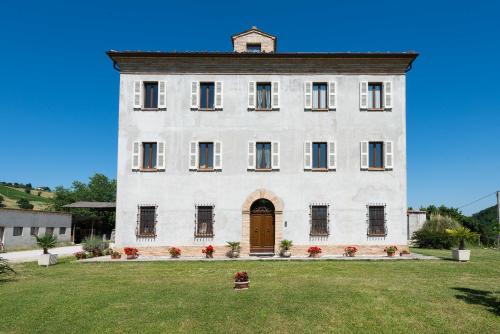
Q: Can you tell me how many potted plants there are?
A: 14